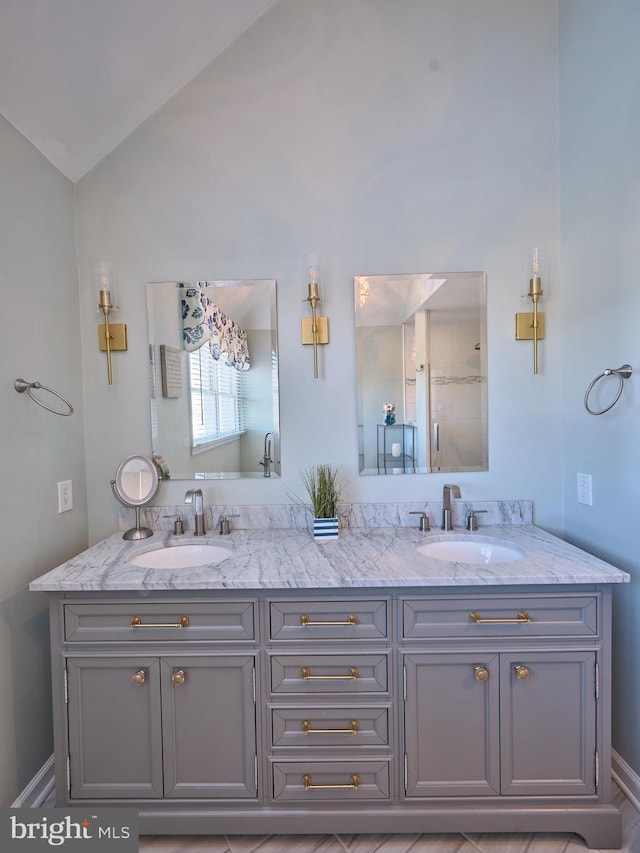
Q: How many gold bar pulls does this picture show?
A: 6